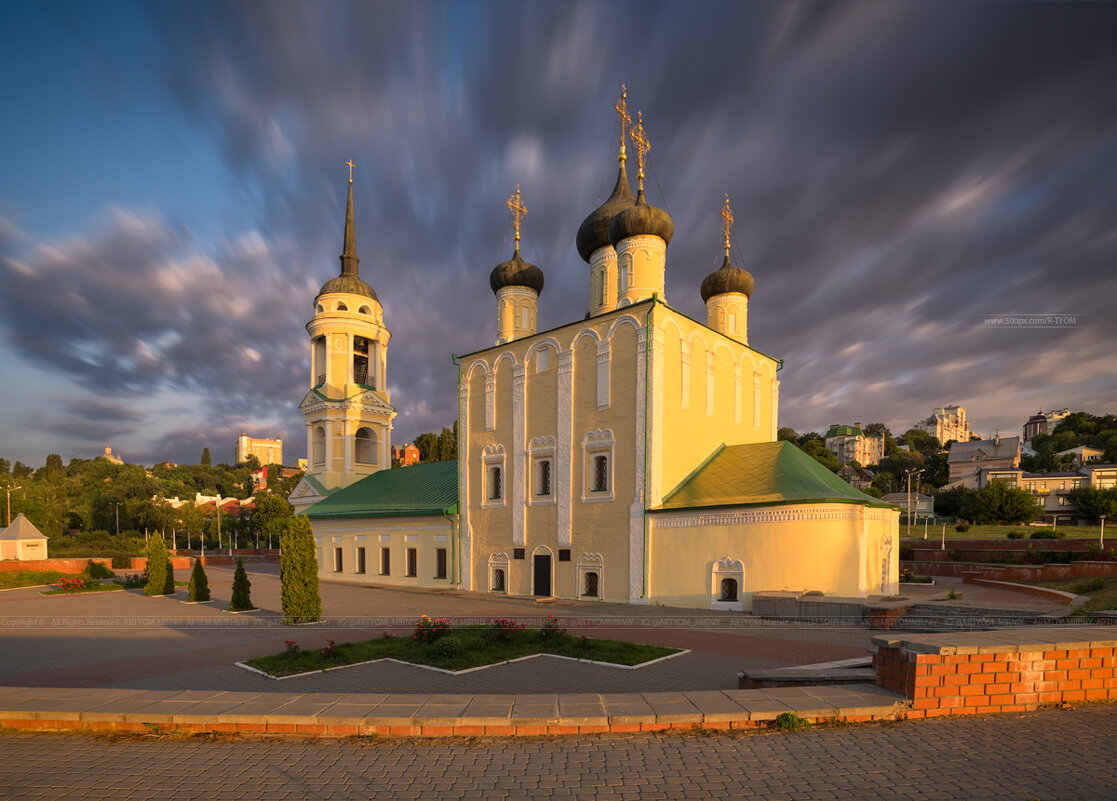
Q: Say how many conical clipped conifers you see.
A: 4